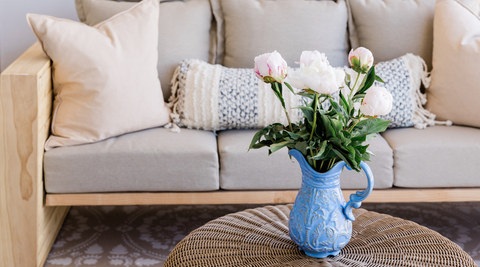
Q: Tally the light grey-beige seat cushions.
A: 3